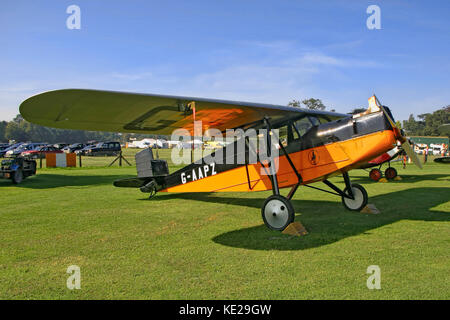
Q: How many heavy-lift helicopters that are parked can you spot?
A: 0